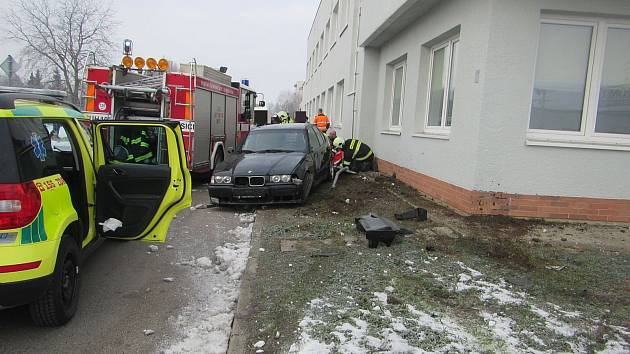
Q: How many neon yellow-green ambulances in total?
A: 1